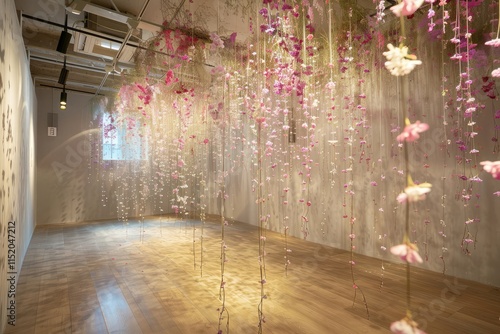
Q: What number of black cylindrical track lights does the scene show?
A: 3